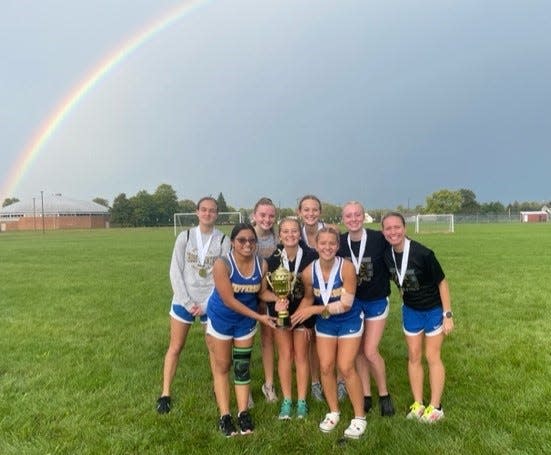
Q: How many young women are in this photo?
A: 8